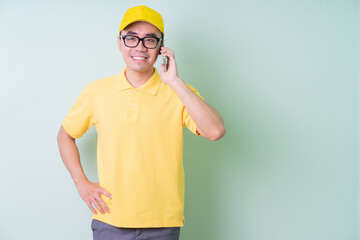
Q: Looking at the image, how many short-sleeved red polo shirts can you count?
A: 0